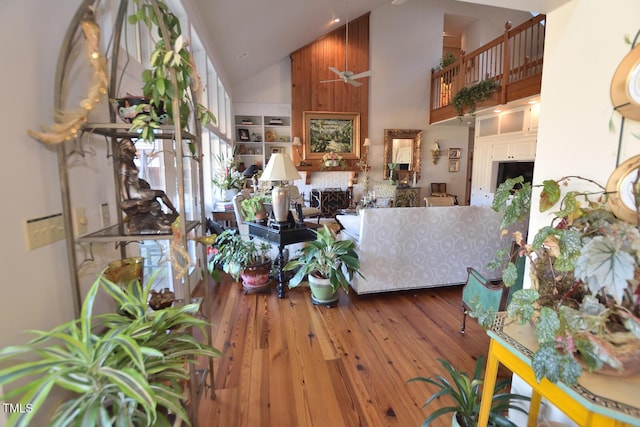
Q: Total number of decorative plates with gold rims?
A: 2